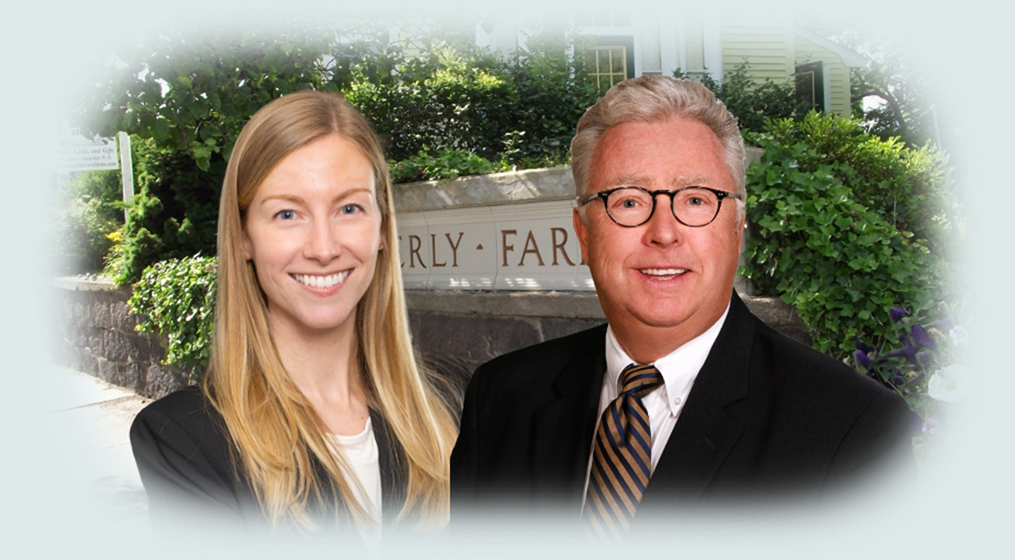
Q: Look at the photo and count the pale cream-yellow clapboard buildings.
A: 1